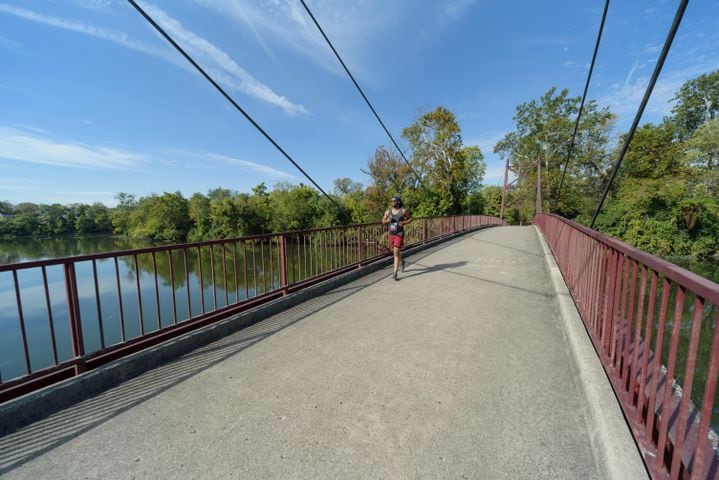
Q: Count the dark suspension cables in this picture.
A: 4